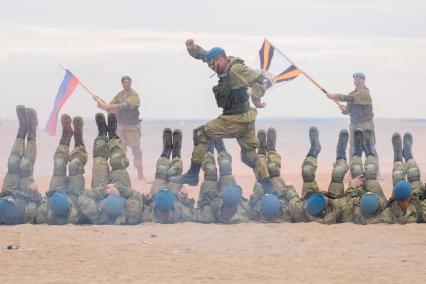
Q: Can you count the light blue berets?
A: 11